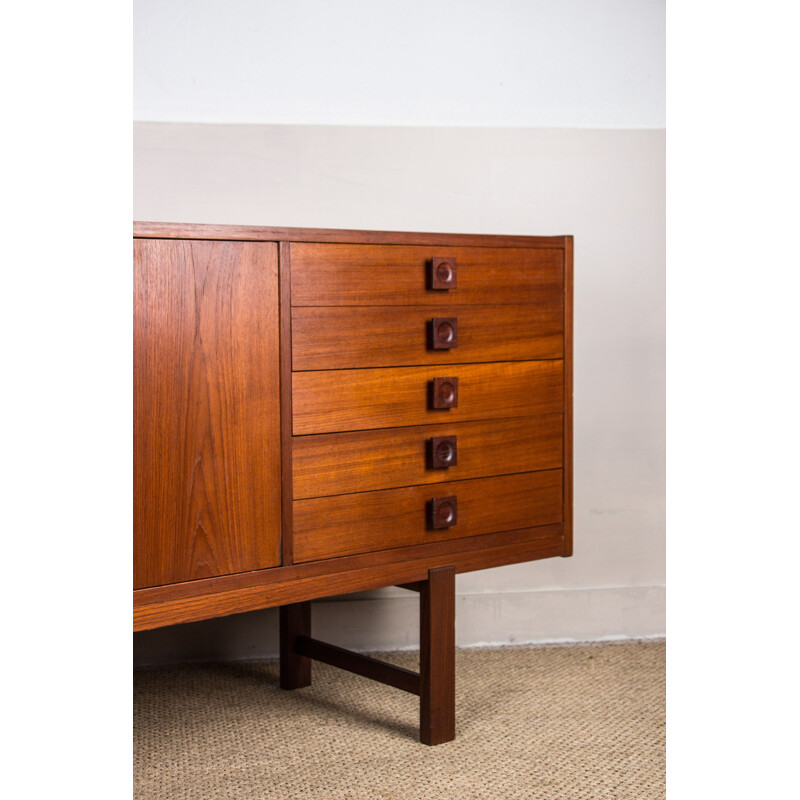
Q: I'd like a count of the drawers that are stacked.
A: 5